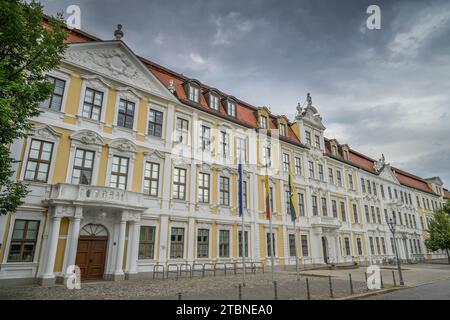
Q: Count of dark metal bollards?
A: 9